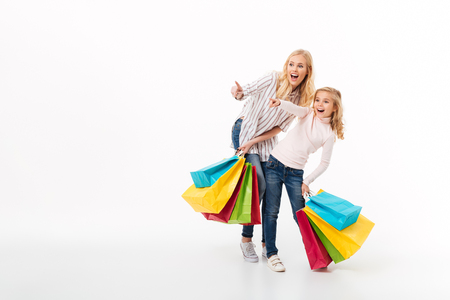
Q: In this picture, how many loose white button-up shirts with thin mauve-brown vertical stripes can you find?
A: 1